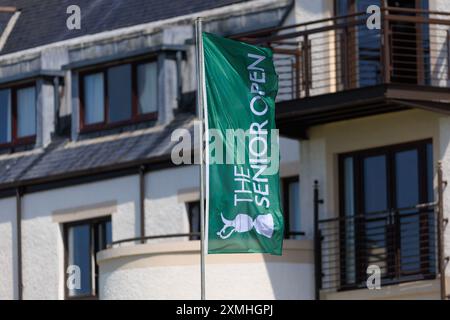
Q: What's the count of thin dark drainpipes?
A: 2